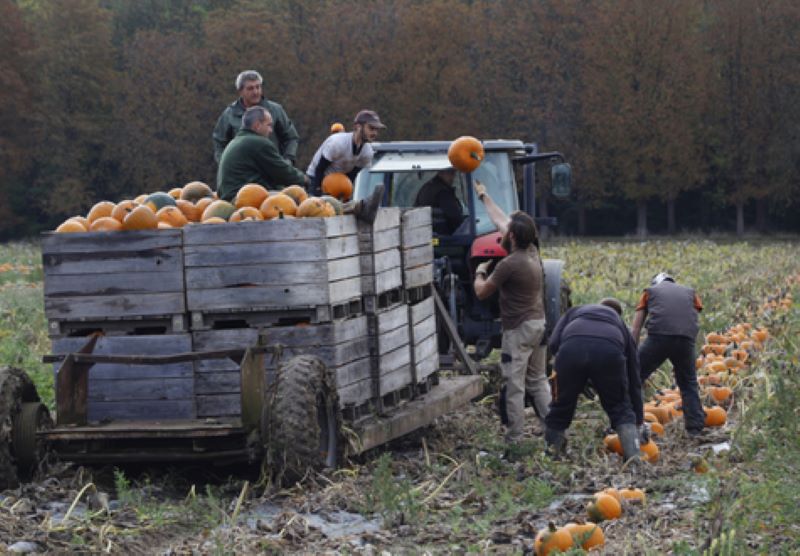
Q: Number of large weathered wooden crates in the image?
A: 8